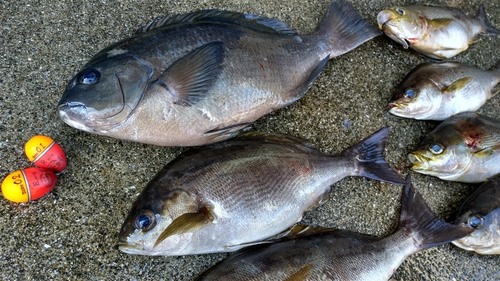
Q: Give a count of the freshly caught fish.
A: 7